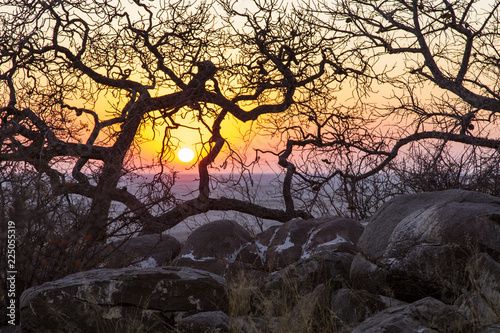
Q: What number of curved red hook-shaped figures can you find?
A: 0